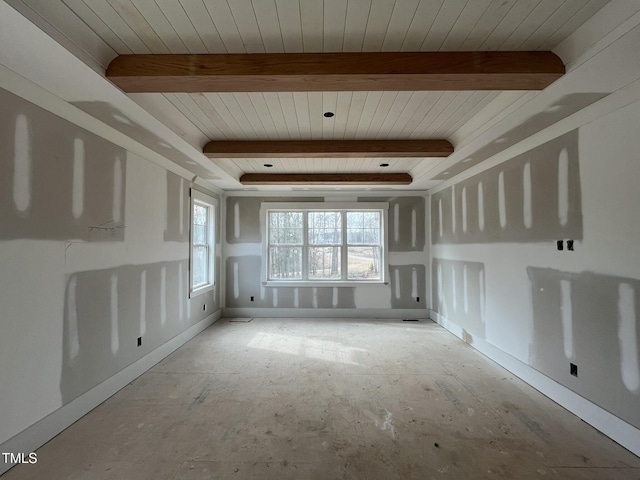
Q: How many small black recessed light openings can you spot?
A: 3